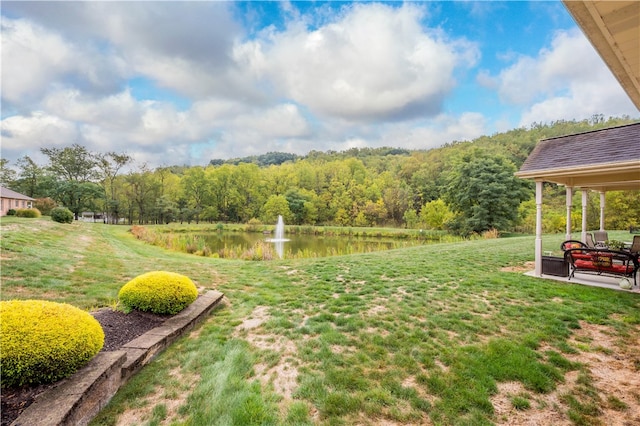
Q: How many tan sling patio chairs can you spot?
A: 3